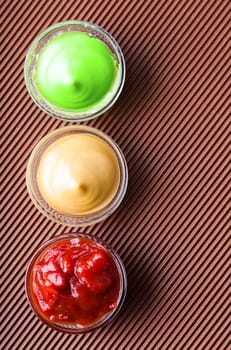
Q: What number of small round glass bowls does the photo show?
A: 3